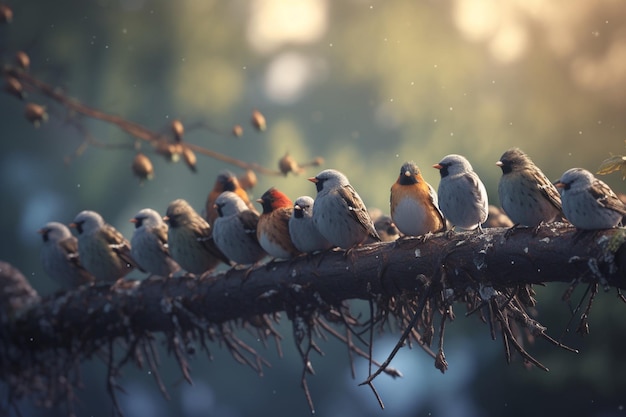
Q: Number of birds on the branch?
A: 13